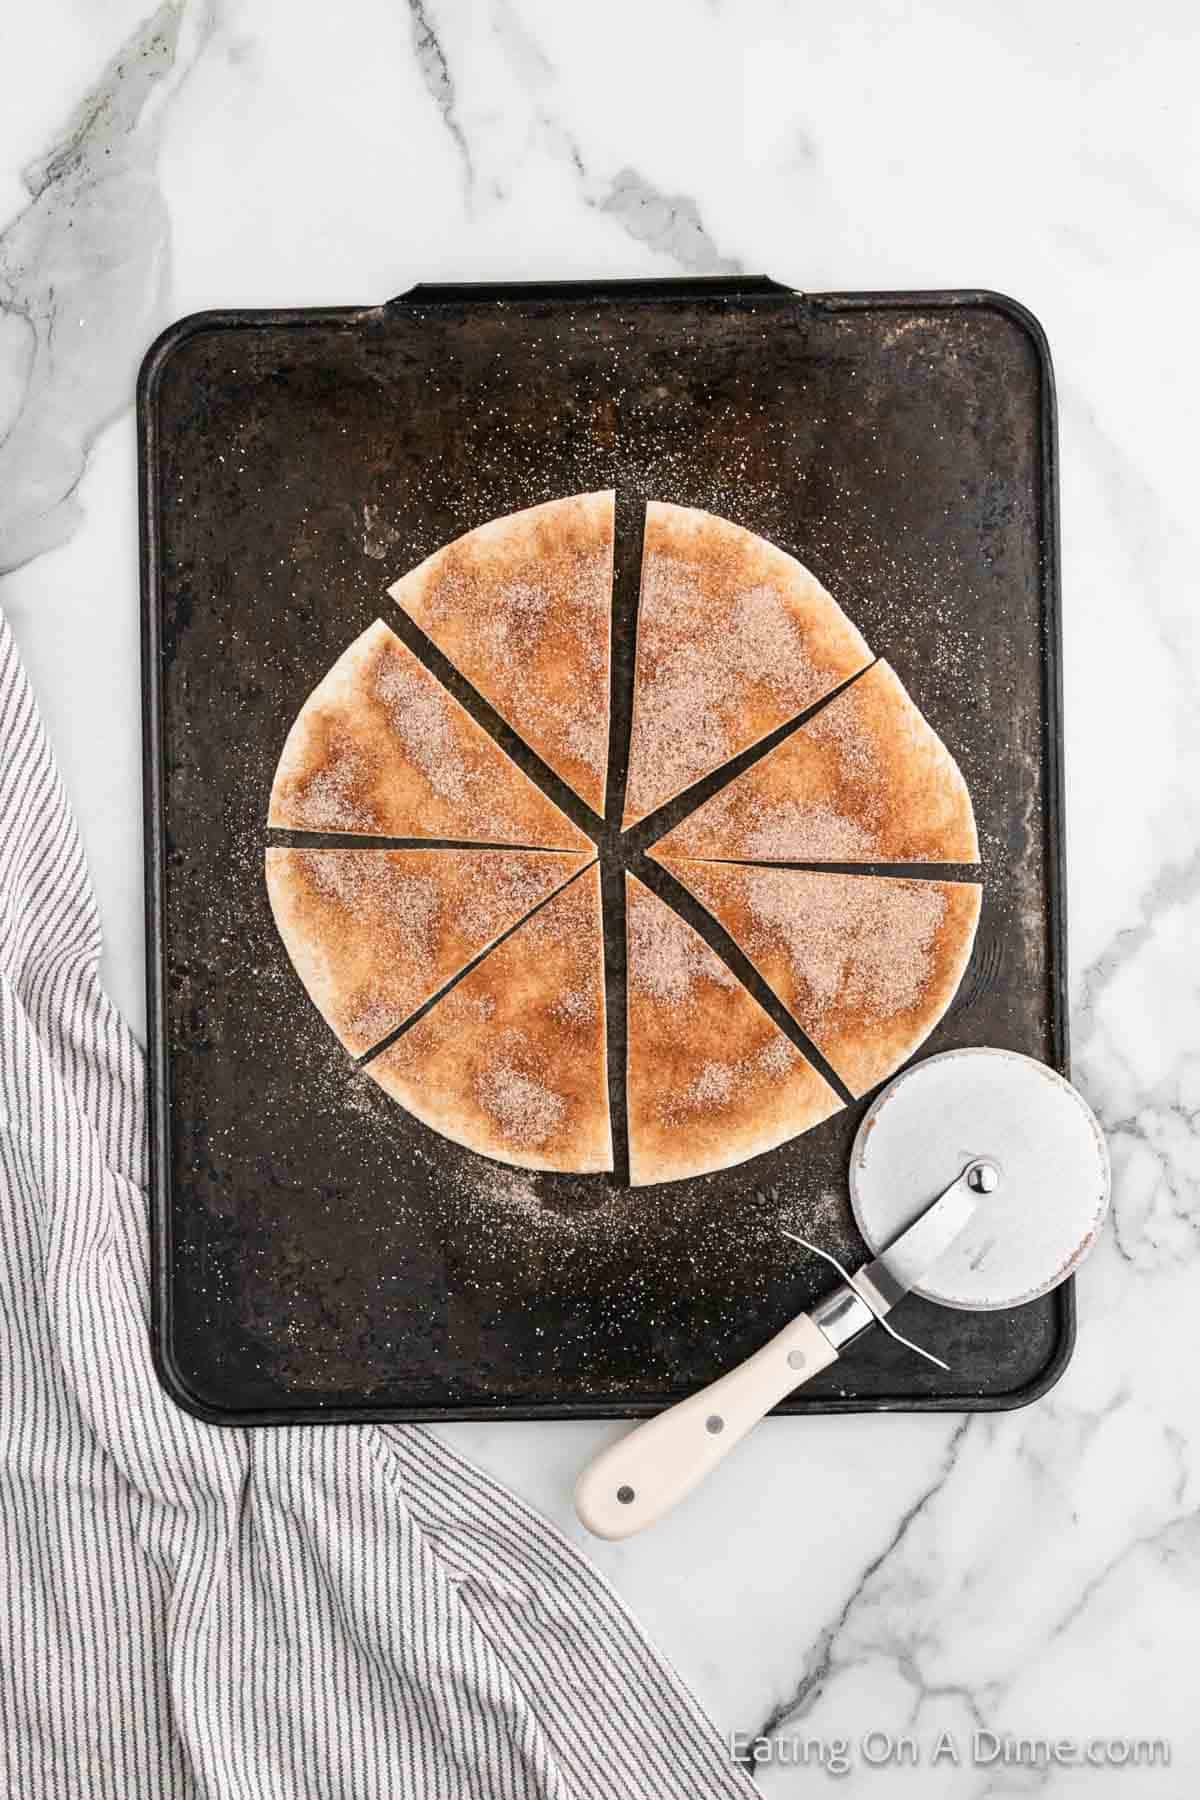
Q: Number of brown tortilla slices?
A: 8